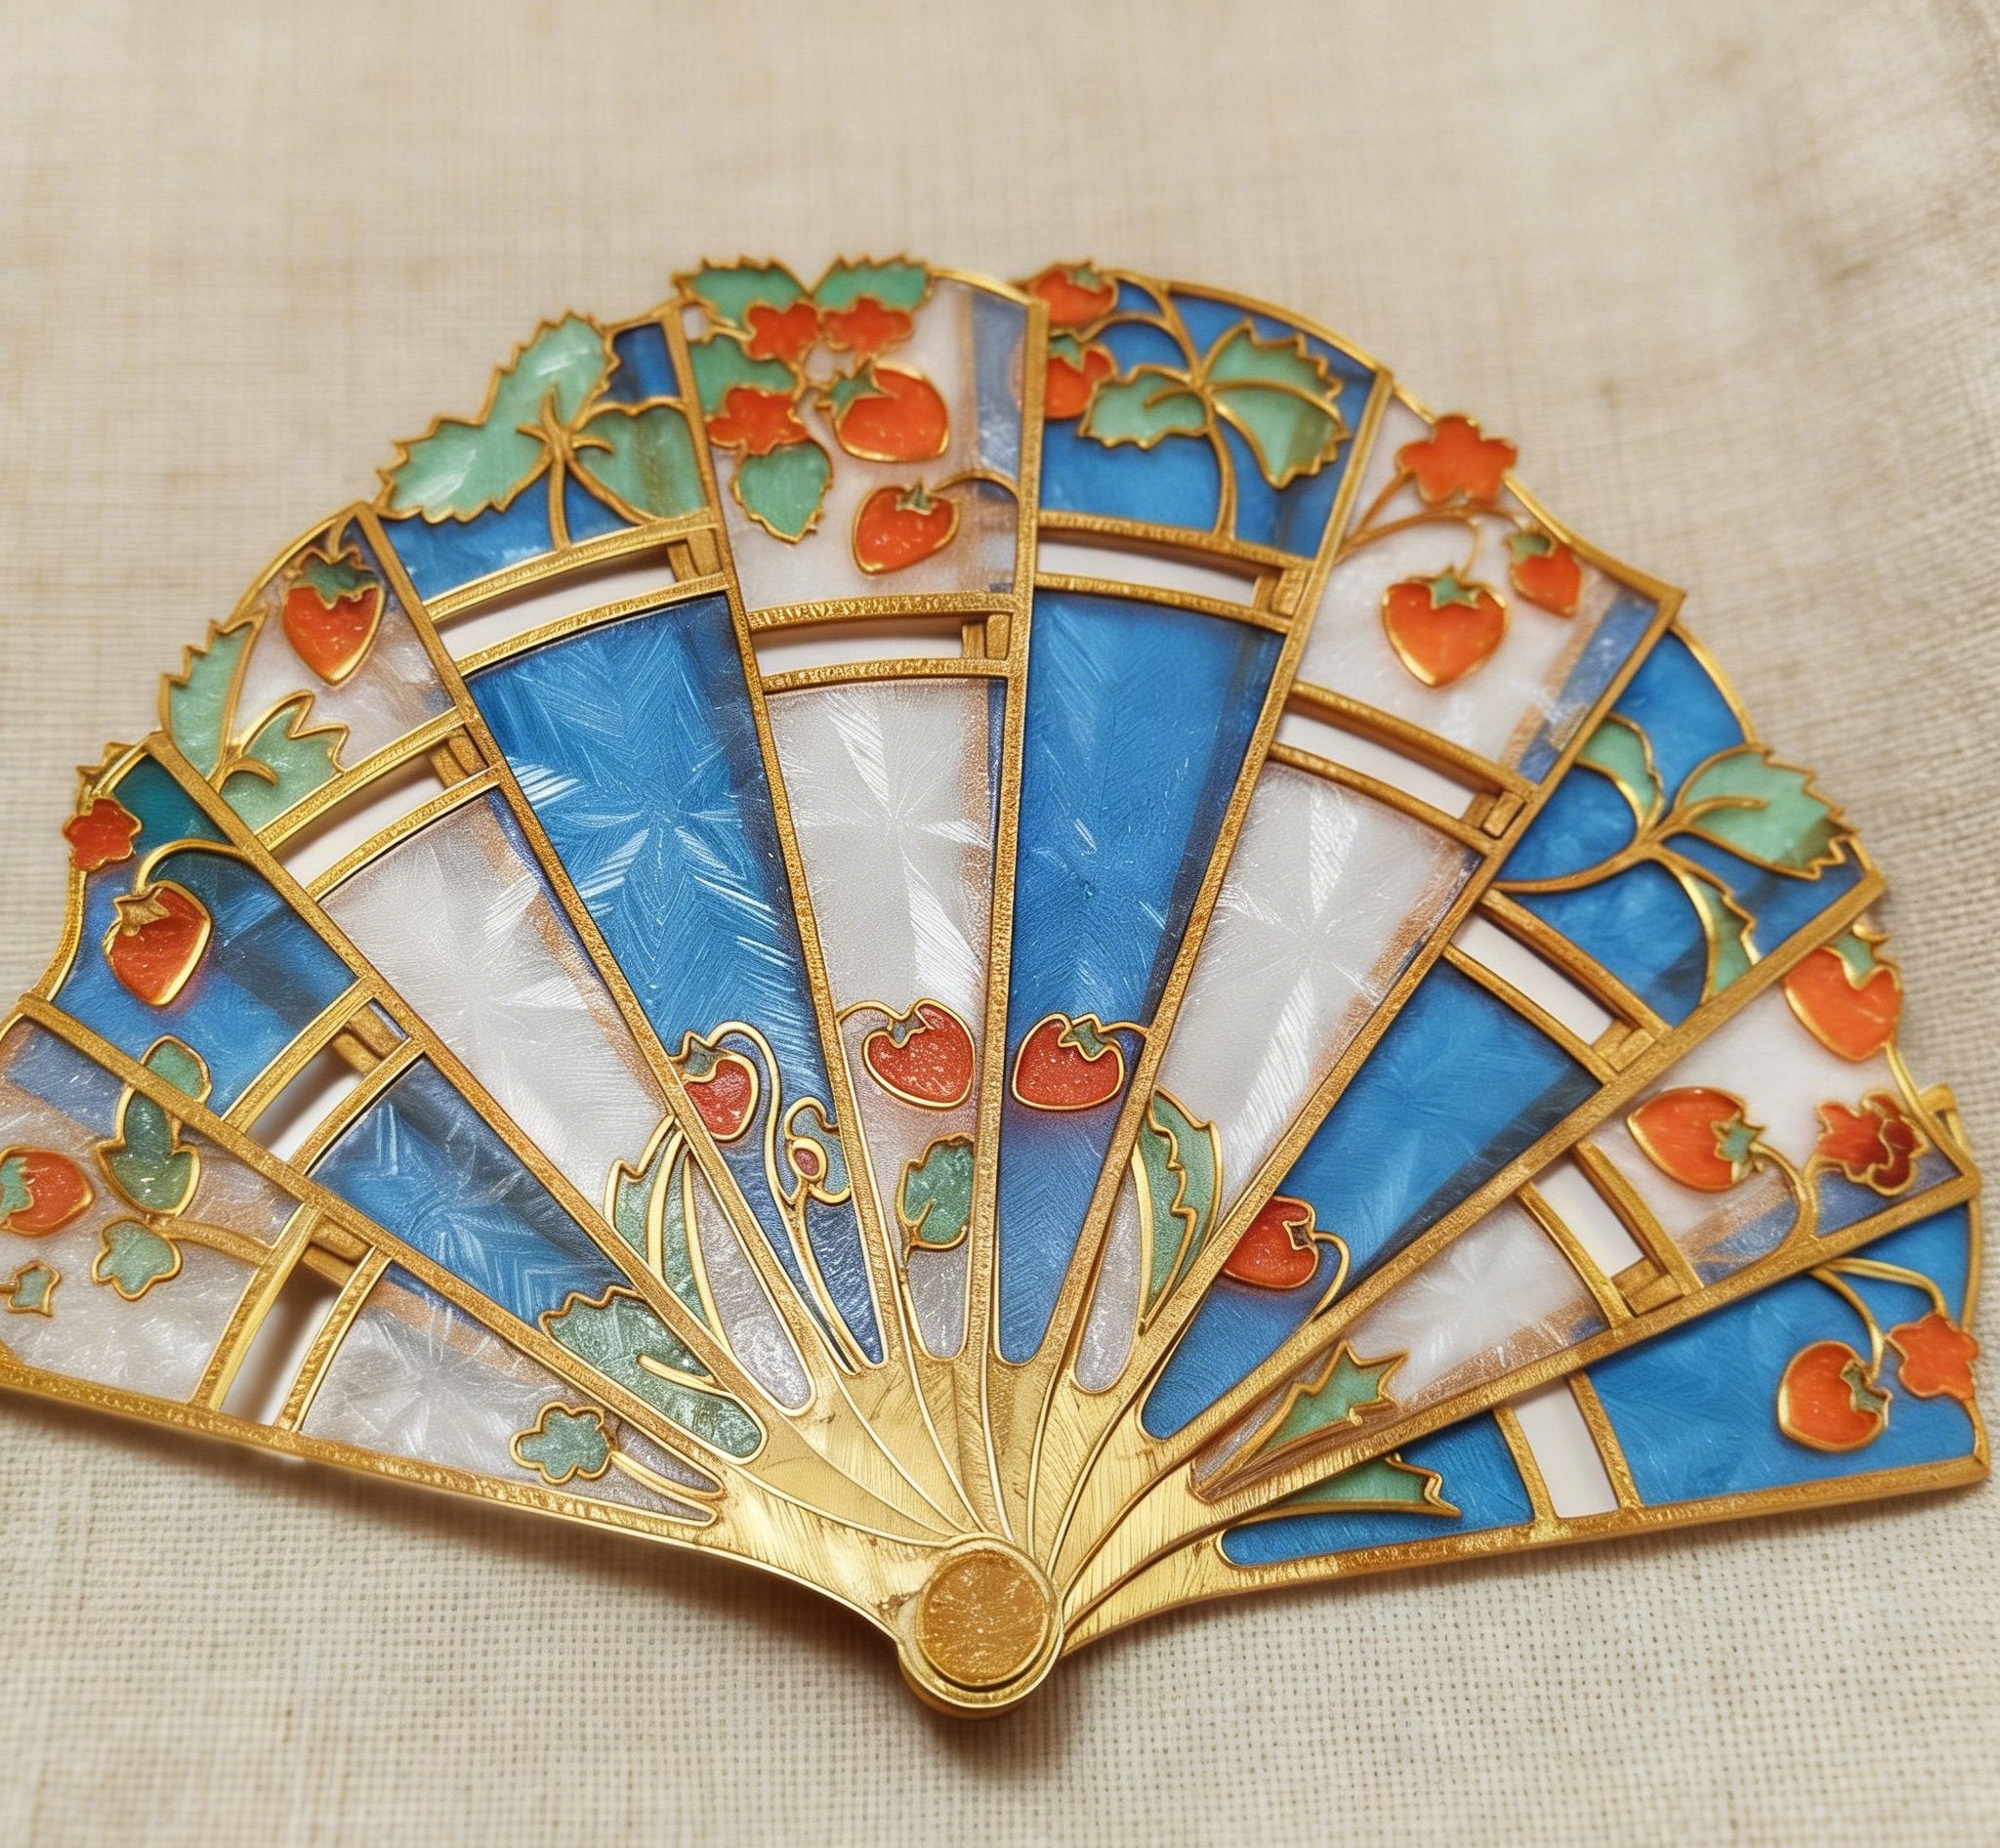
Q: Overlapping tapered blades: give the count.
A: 10